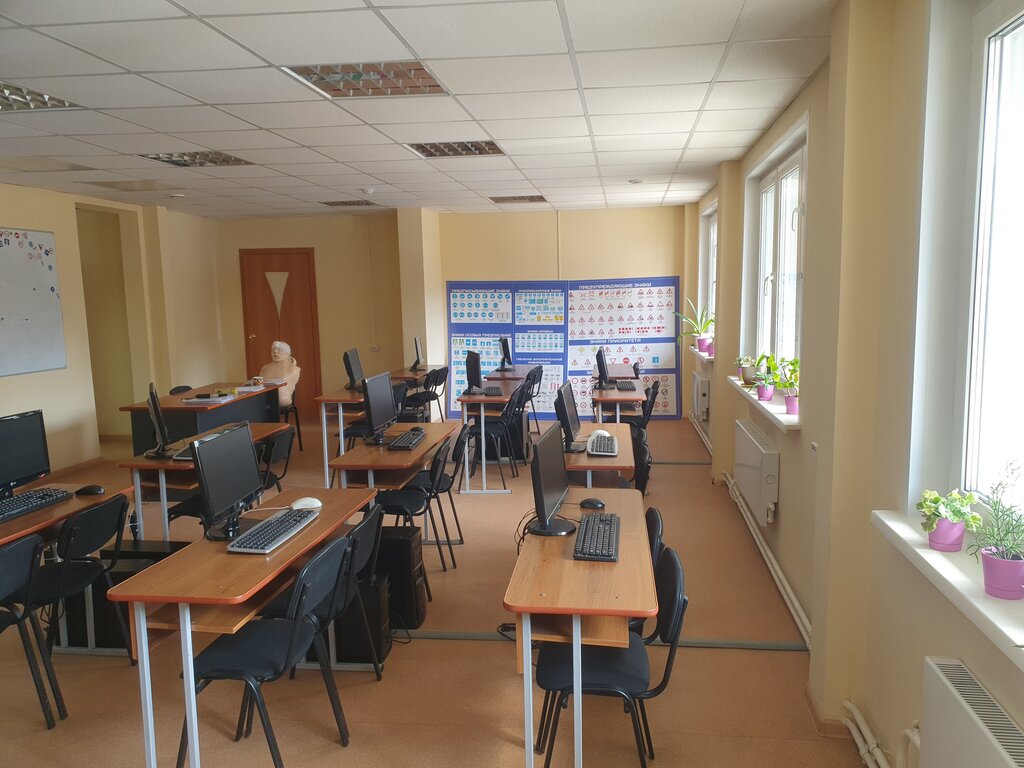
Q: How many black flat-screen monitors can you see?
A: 11